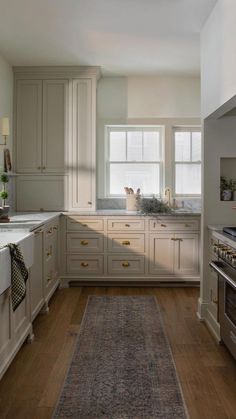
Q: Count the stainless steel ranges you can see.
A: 1